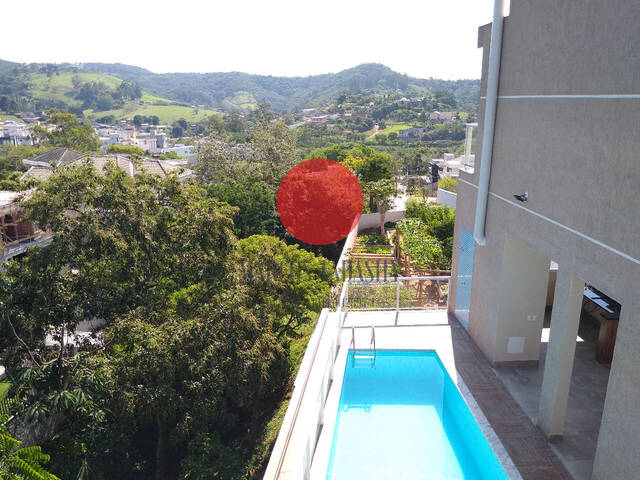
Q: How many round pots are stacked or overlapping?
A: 0